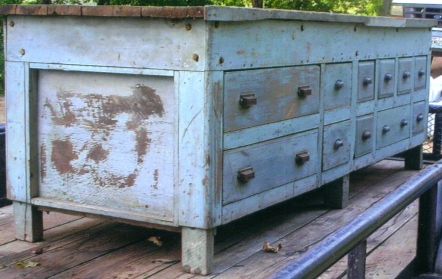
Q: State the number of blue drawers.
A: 11